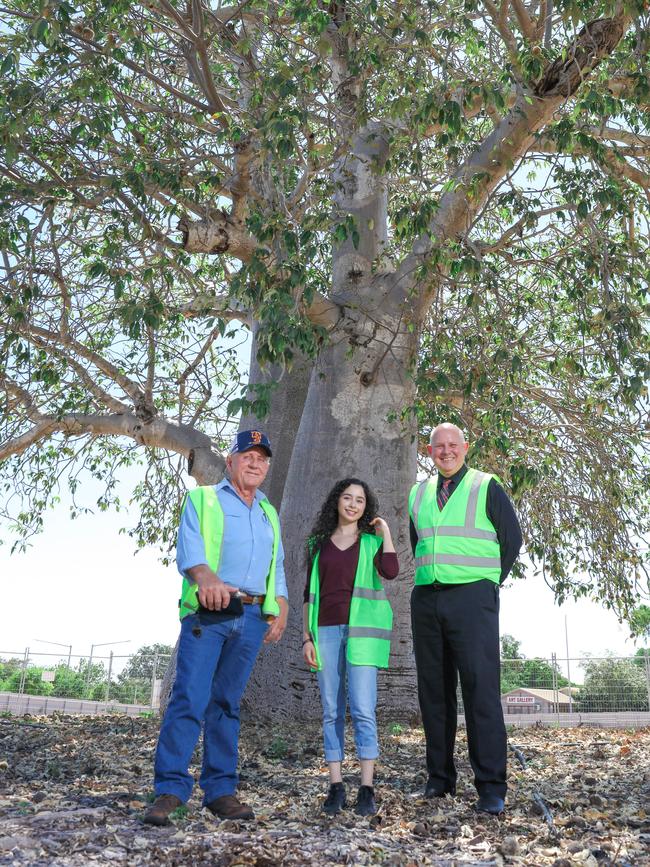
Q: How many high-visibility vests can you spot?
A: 3